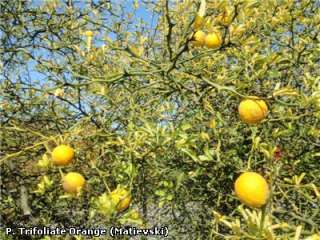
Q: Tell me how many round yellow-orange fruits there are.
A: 7